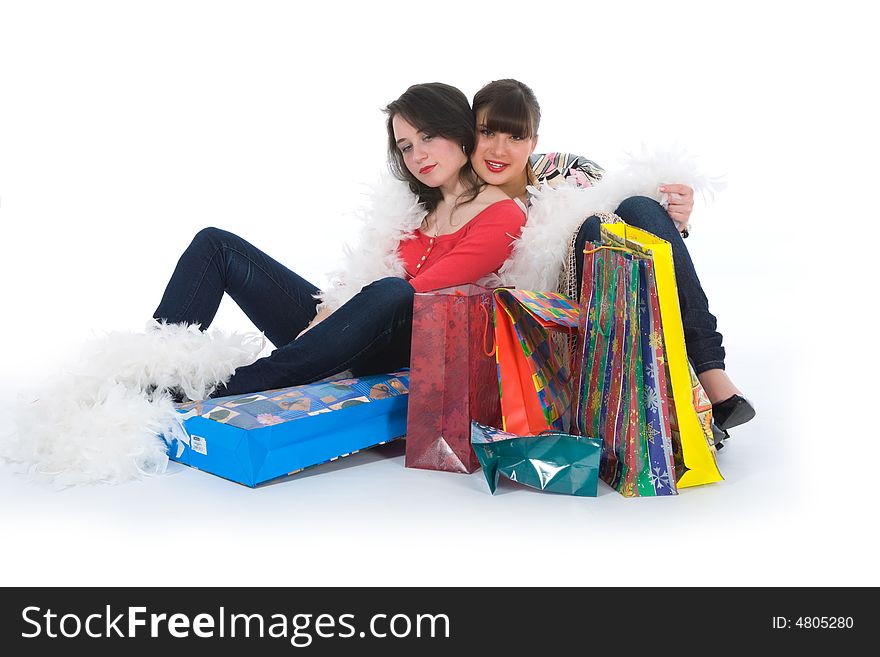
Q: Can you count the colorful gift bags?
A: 6